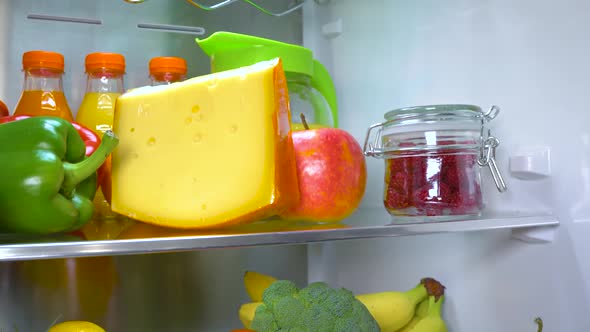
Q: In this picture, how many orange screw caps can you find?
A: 3